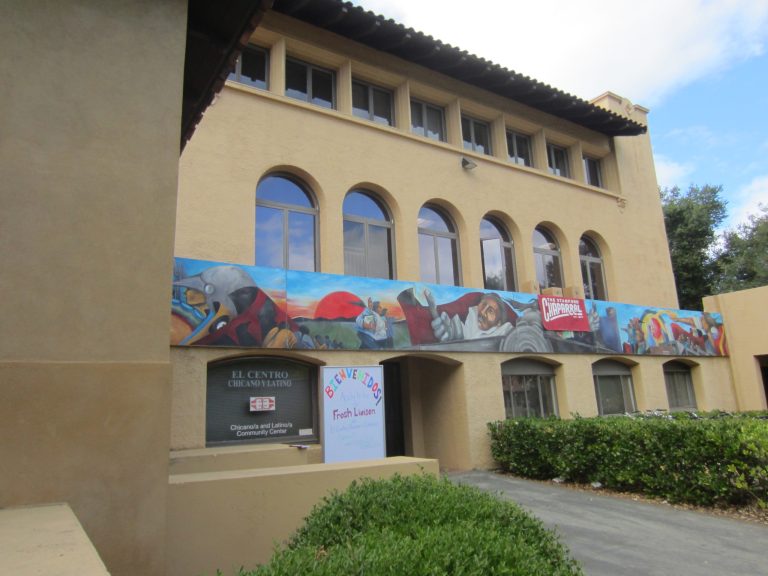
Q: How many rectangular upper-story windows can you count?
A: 8